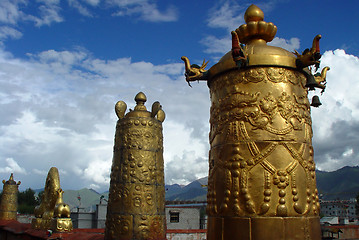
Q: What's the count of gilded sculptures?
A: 4